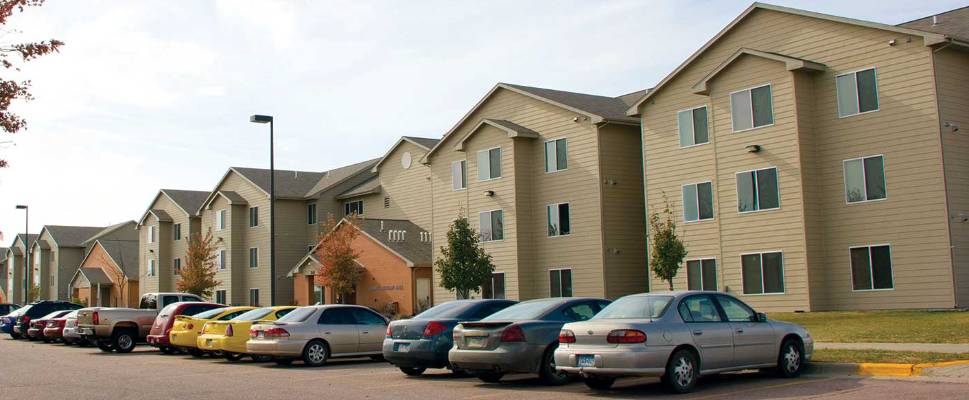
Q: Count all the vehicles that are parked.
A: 14